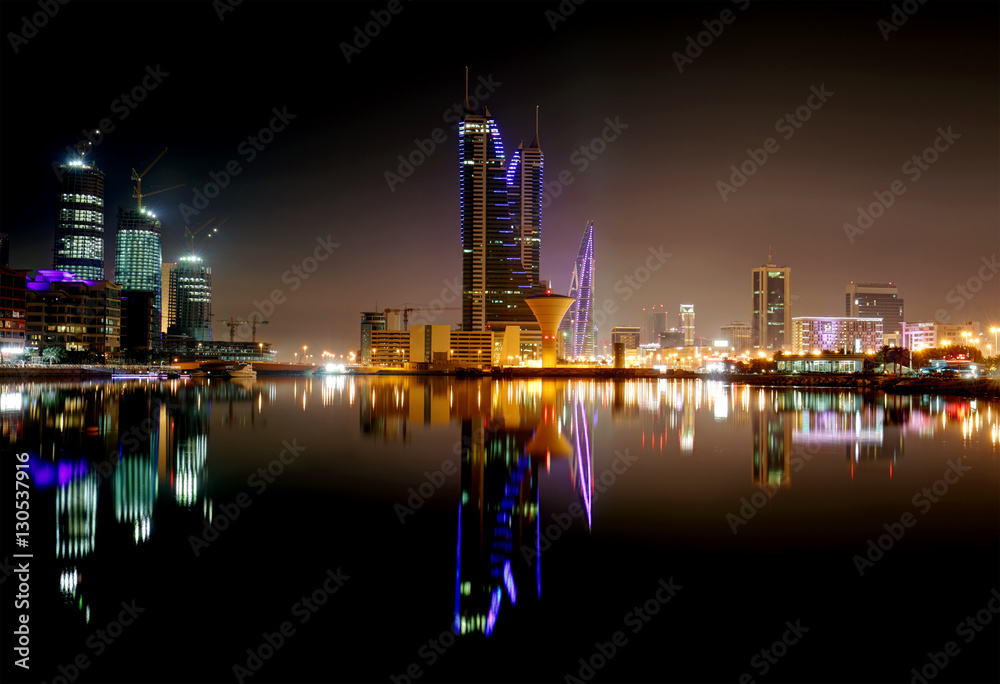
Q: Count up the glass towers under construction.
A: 3